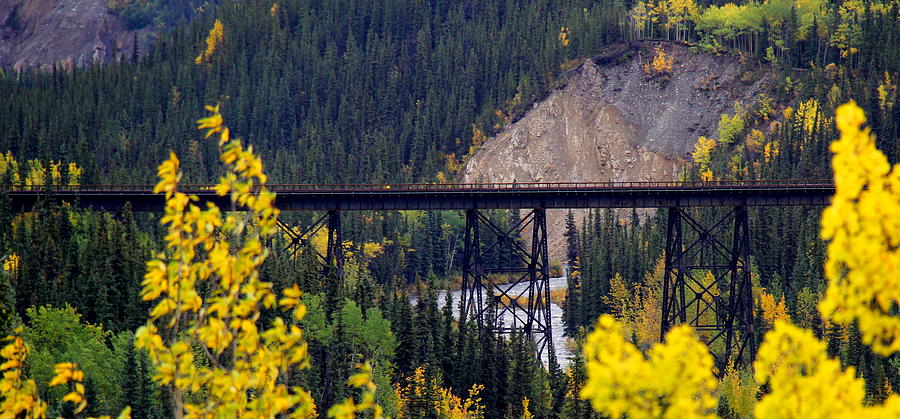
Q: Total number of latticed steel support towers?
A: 3